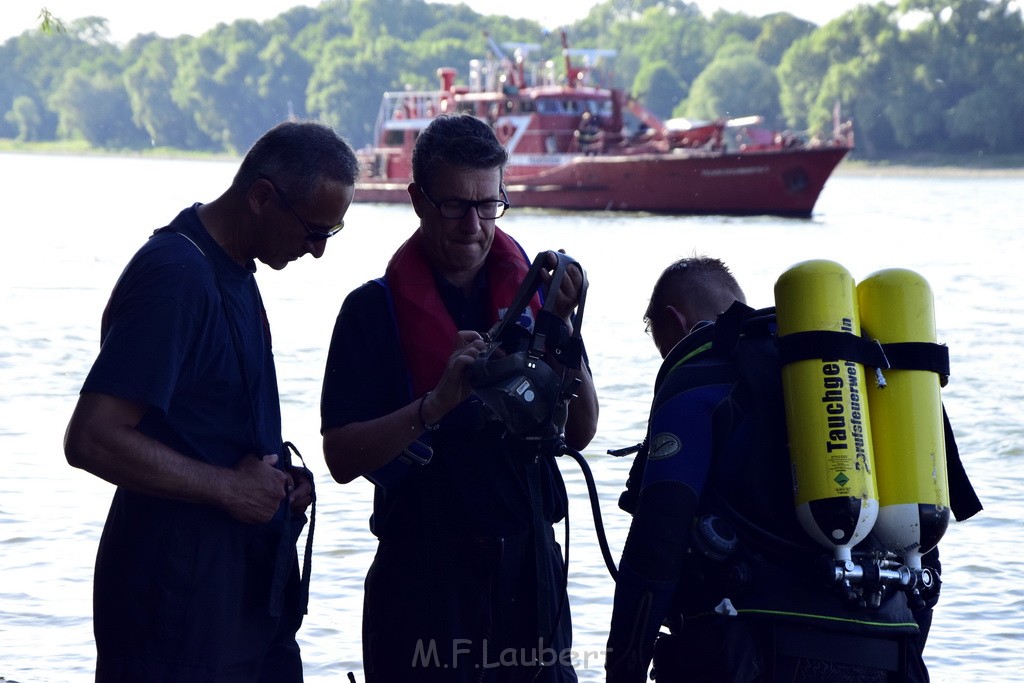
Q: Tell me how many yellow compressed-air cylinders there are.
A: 2